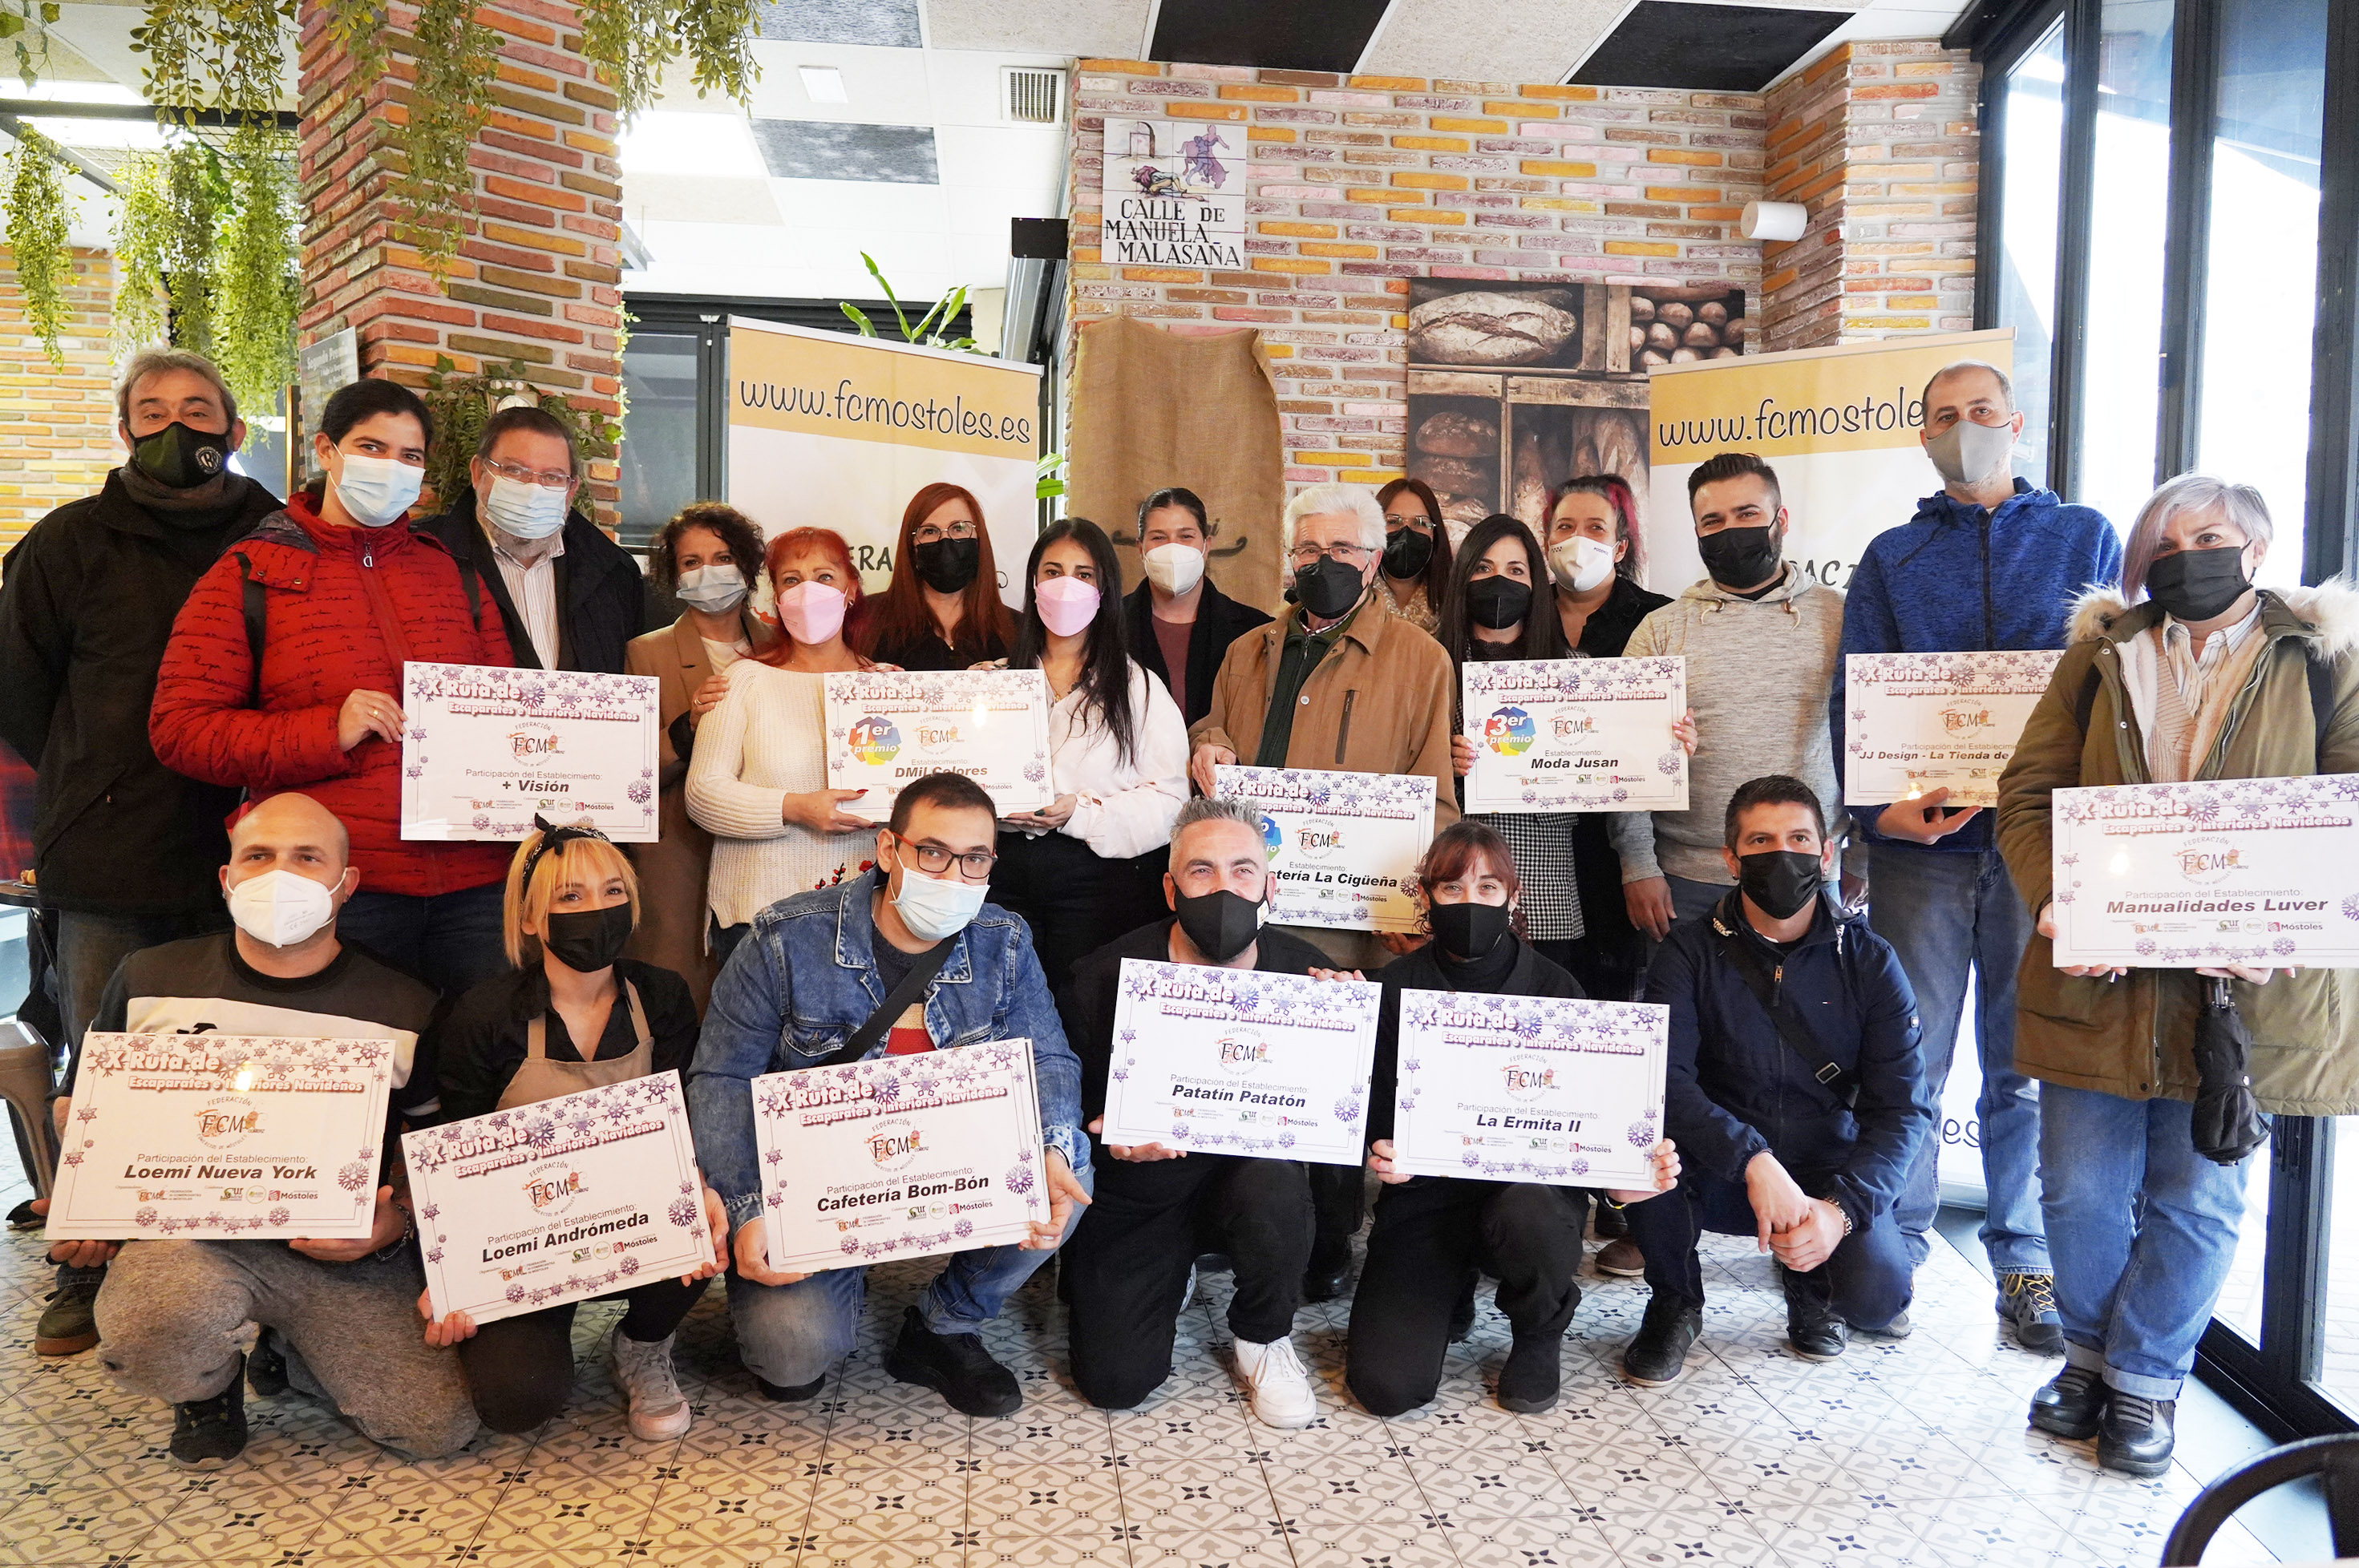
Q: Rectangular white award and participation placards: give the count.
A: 11